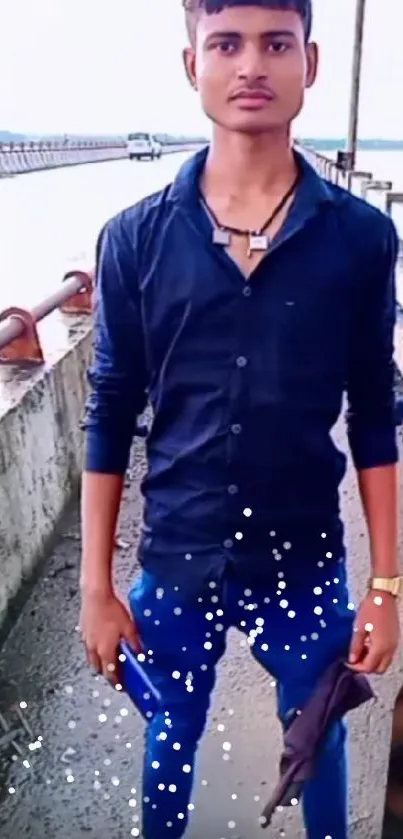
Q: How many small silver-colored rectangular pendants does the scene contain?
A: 2